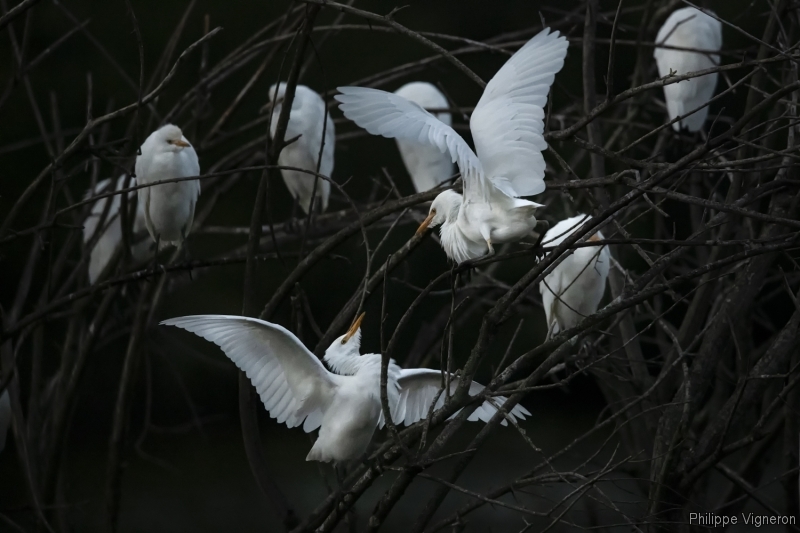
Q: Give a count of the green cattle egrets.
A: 0